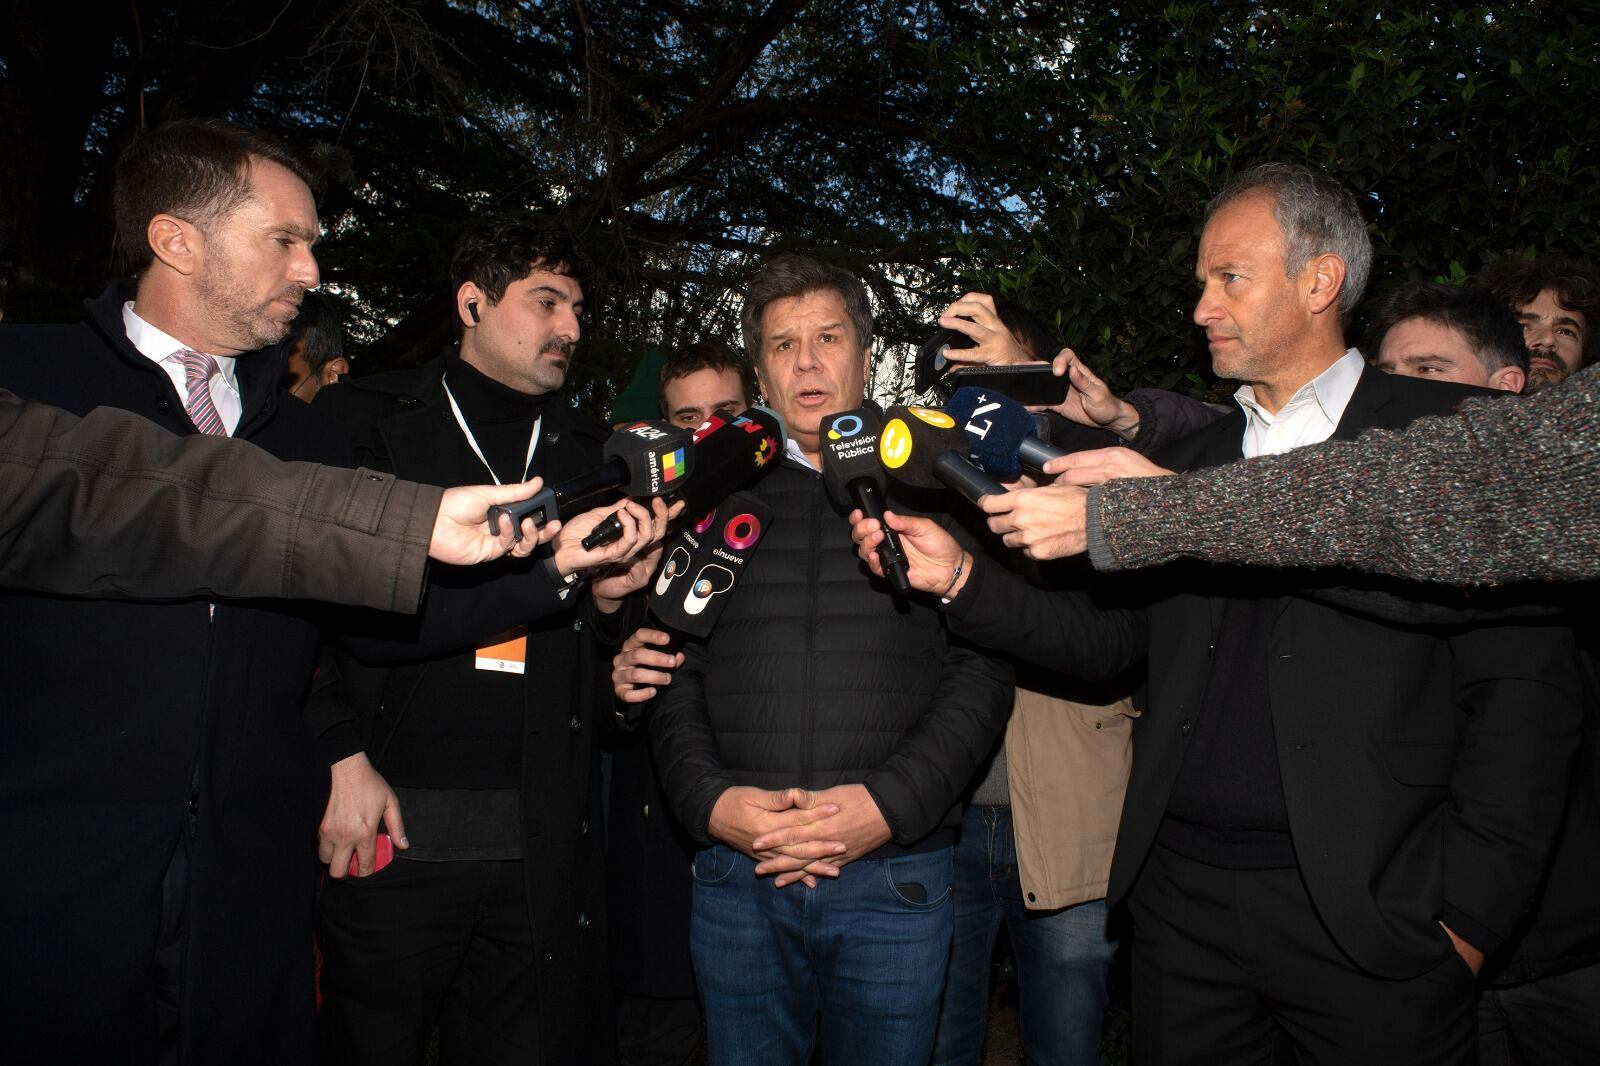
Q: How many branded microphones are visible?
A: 7